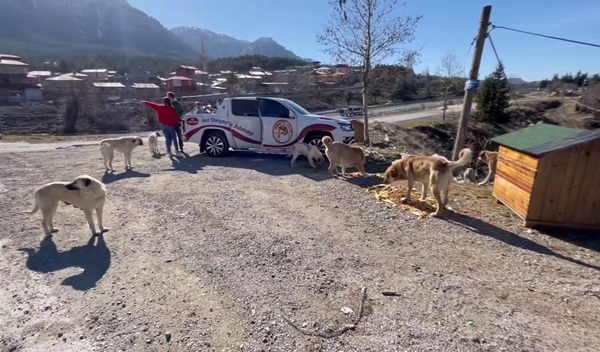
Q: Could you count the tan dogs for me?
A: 3